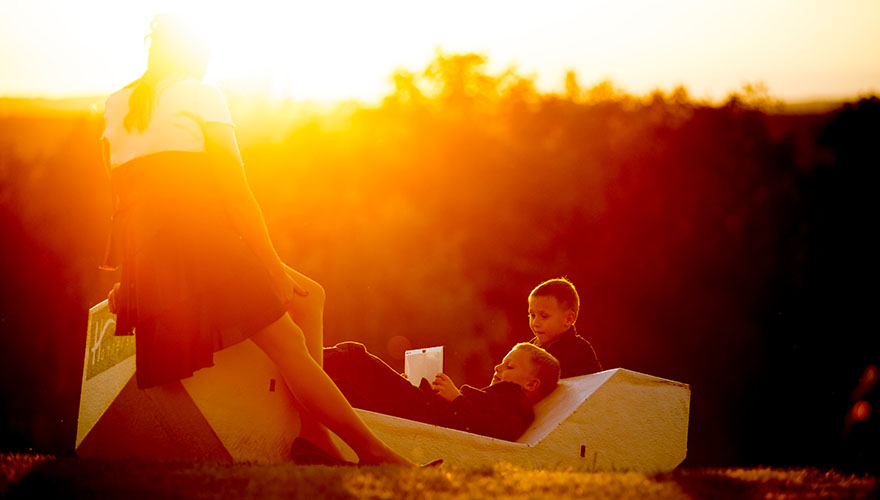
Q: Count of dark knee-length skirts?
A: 1